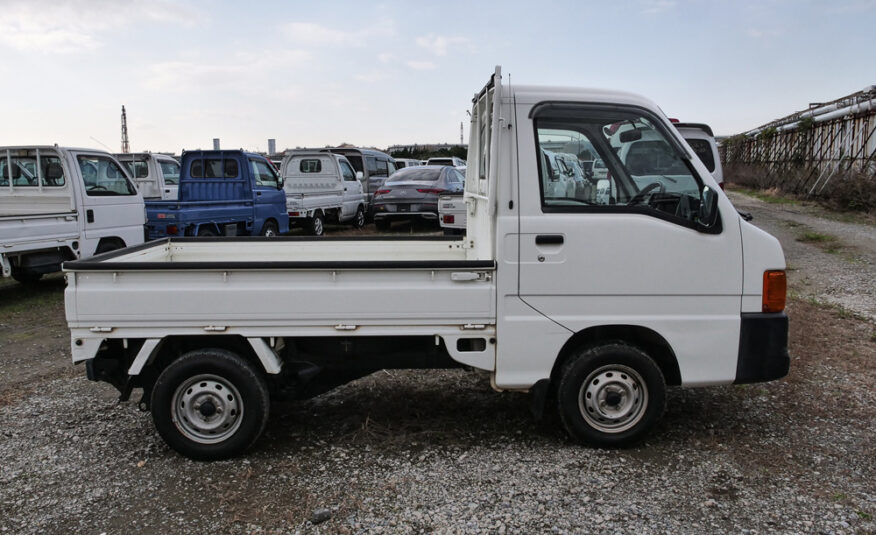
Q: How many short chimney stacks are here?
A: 2